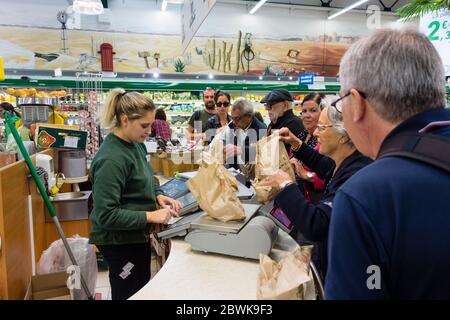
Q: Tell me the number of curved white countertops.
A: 1